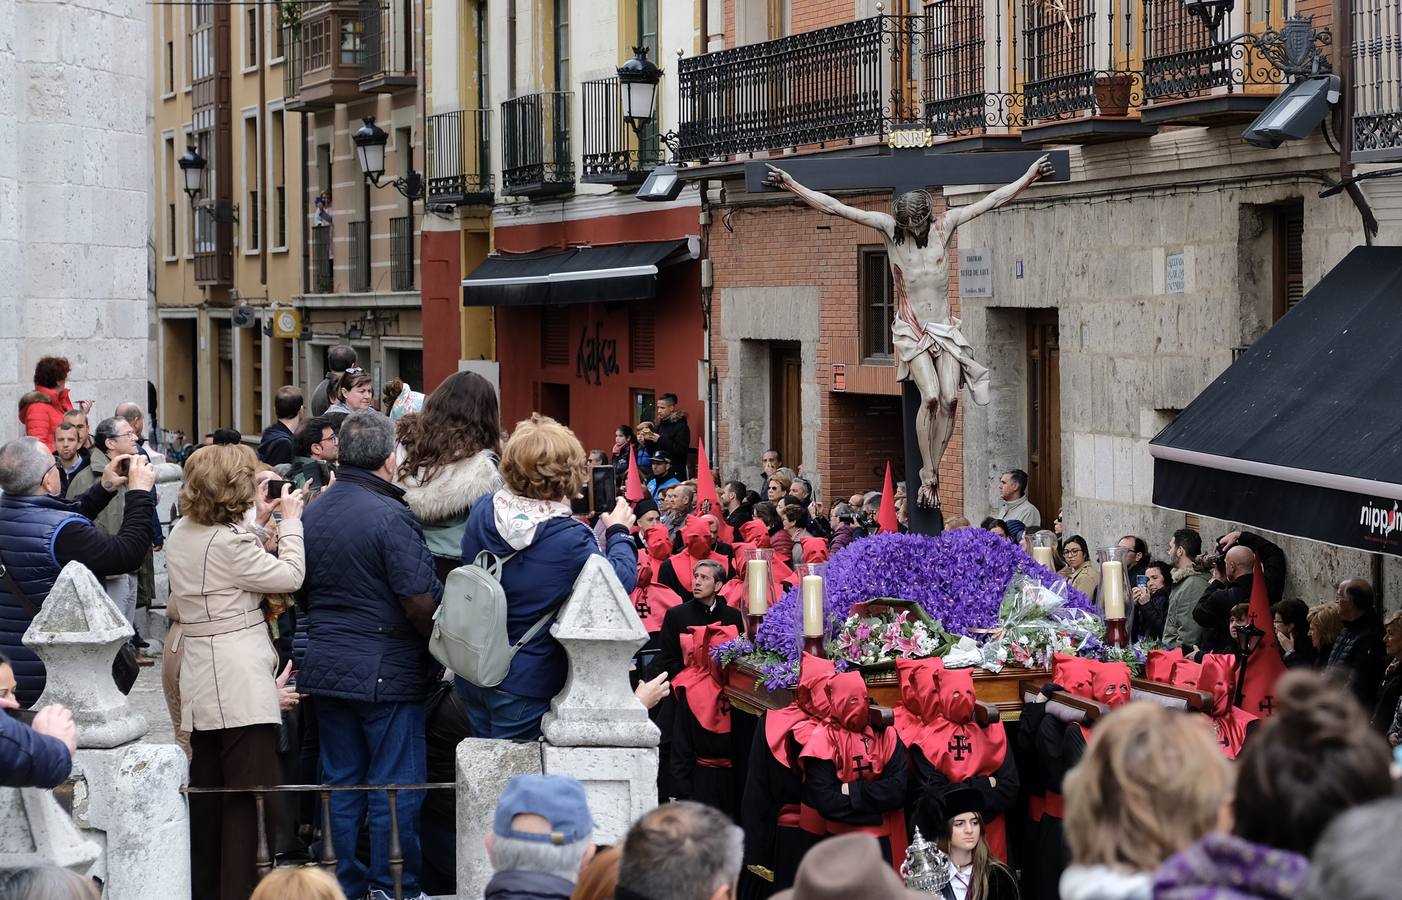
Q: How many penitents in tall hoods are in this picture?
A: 4